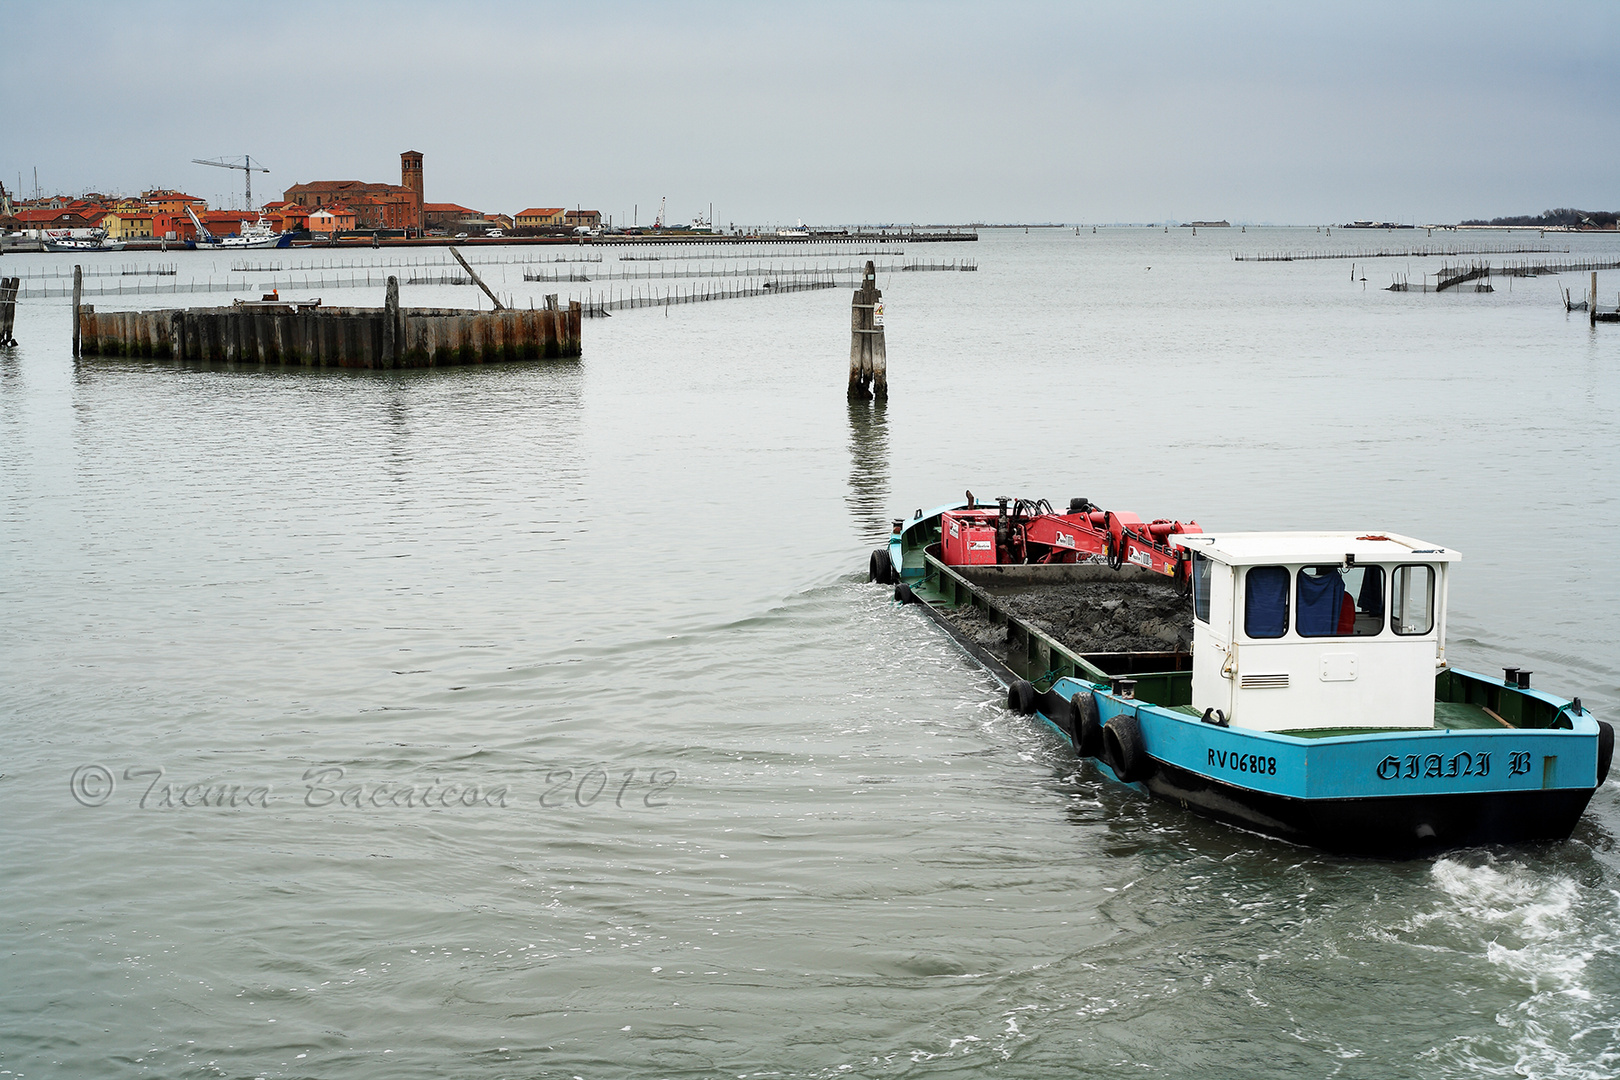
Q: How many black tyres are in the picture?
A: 6